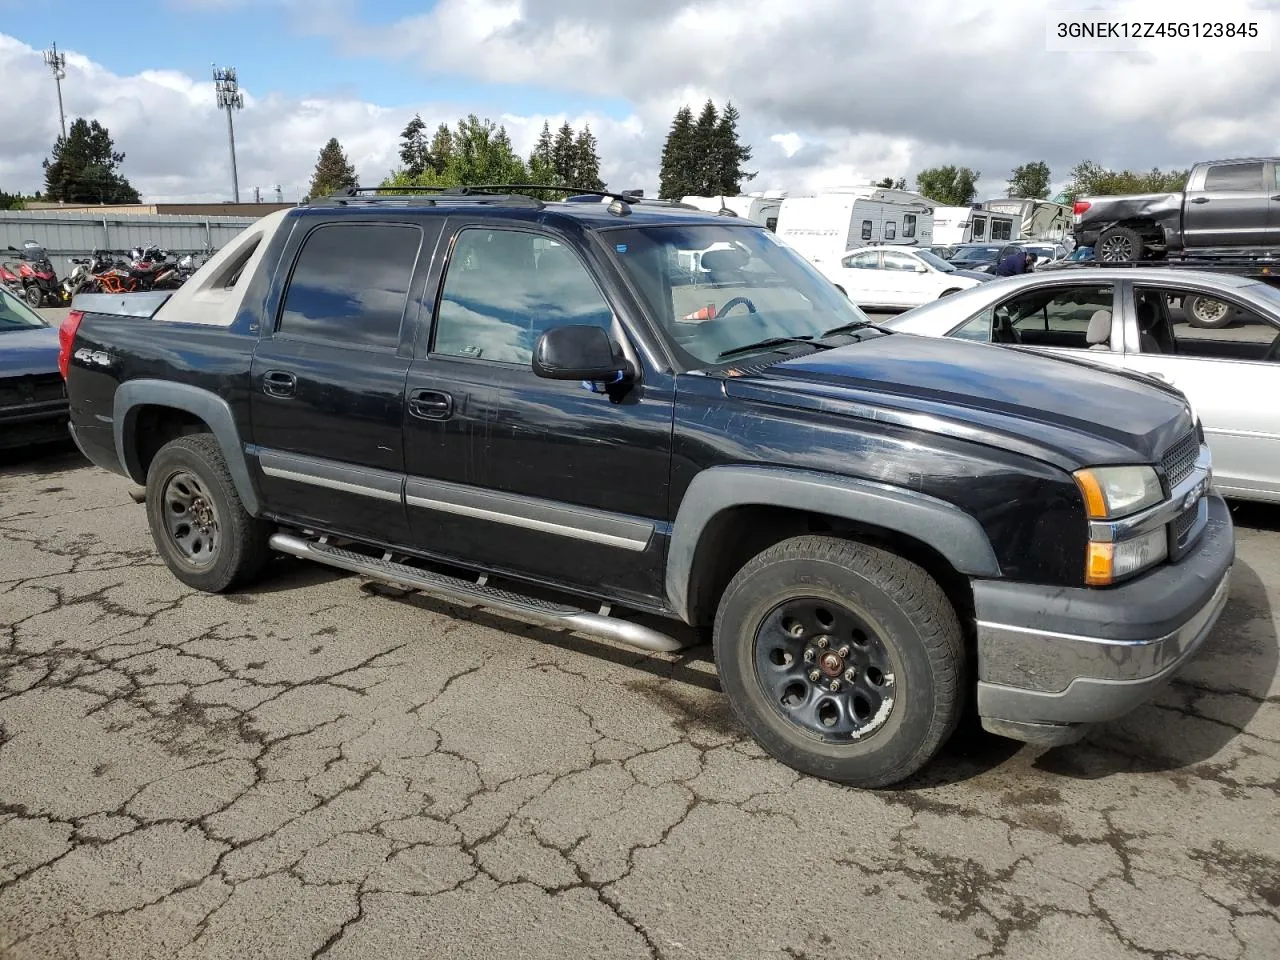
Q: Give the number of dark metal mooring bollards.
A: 0